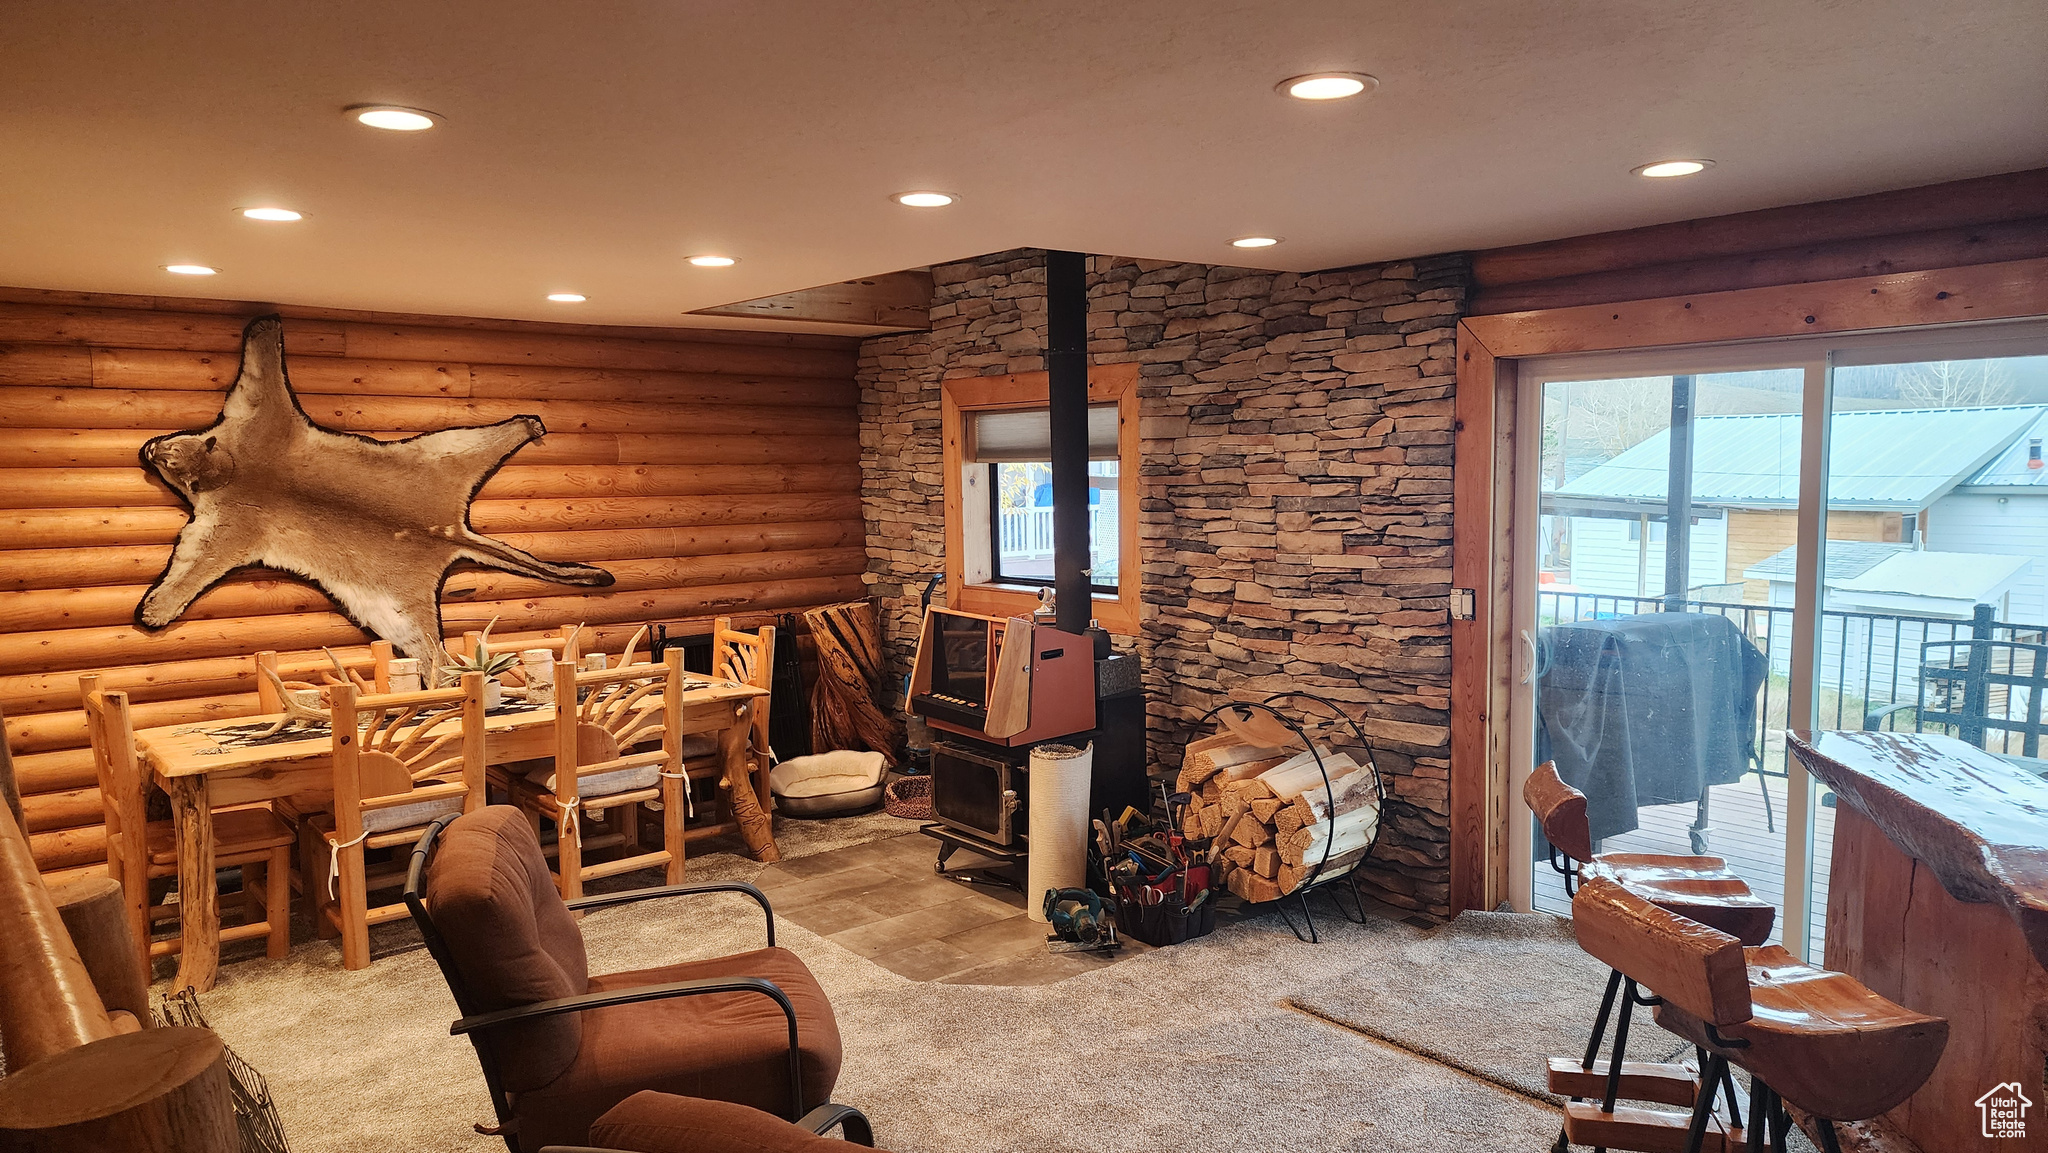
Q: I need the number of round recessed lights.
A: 9